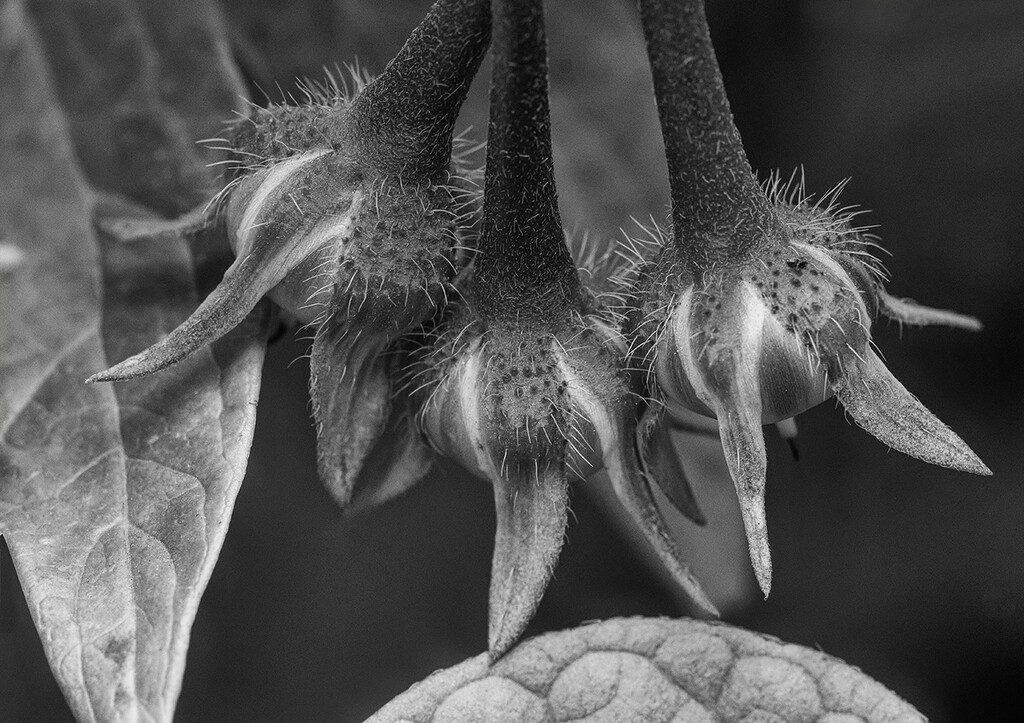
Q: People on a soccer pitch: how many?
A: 0